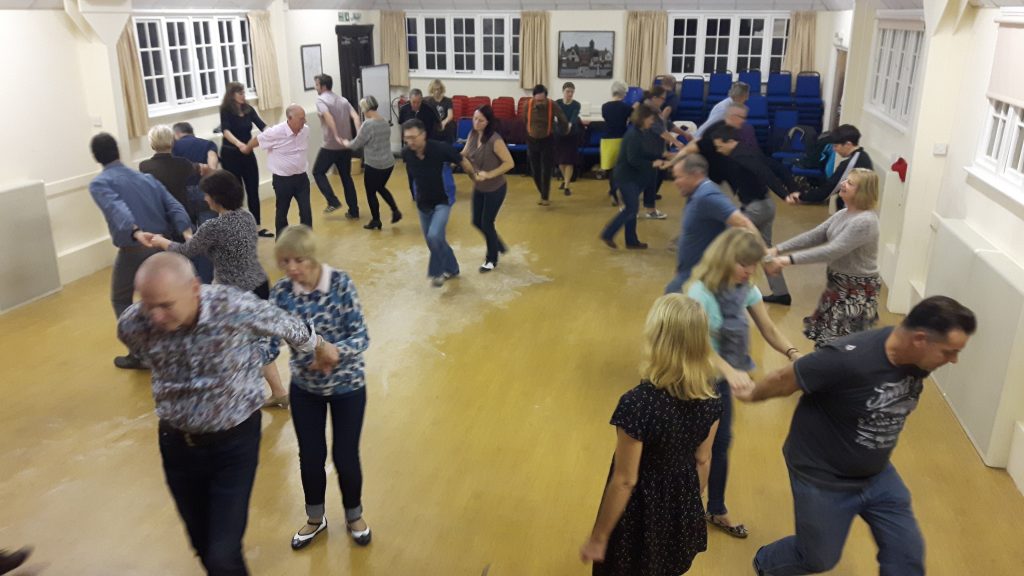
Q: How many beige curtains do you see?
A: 6